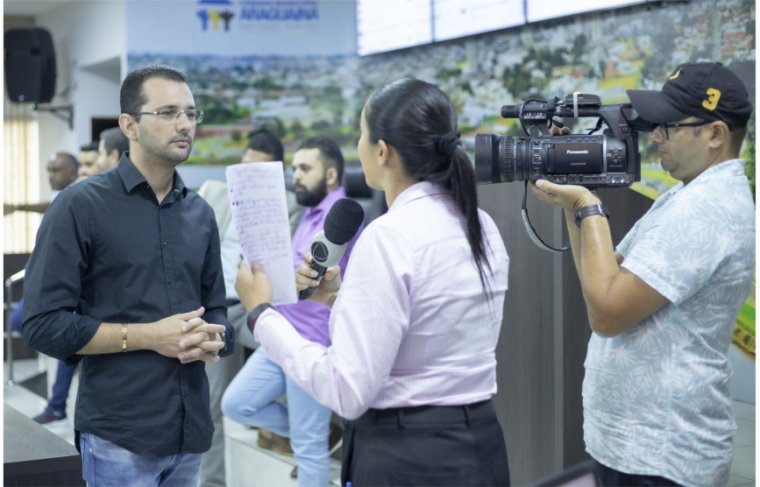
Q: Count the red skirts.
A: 0